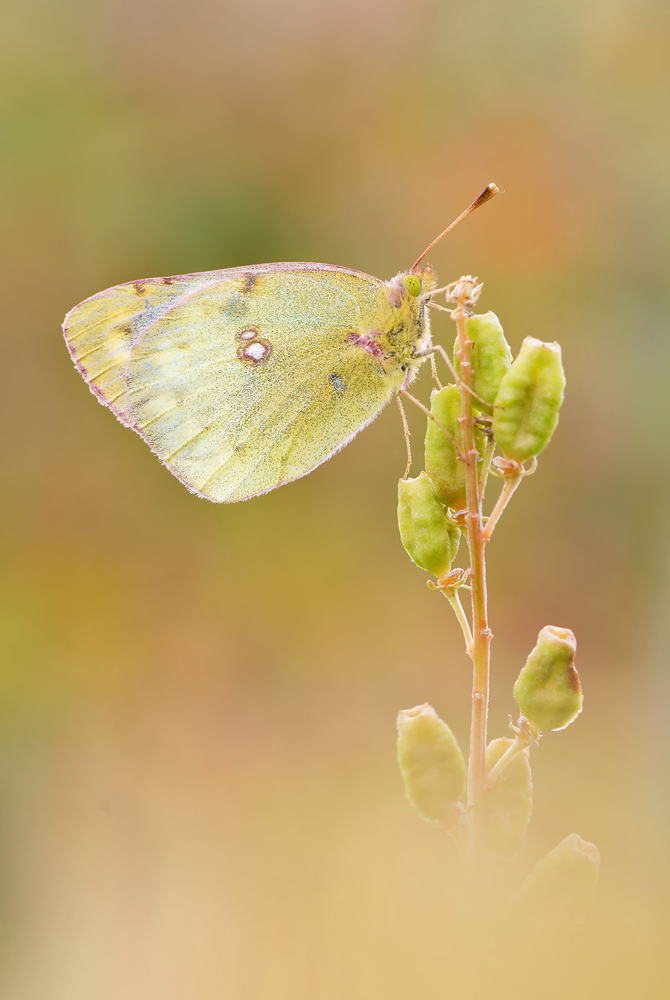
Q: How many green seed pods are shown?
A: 8